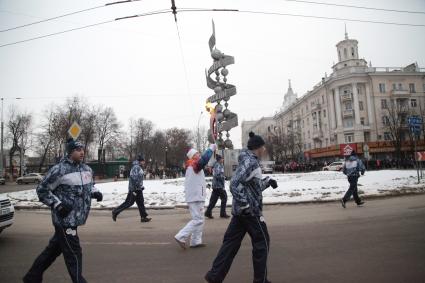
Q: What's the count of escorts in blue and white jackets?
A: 5